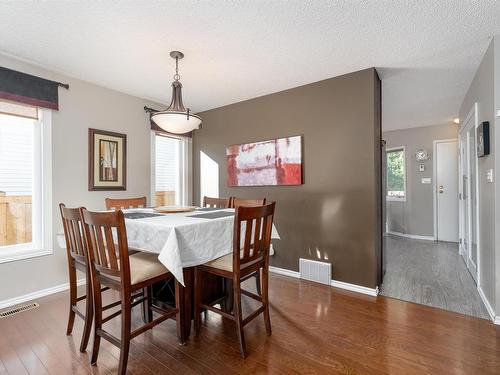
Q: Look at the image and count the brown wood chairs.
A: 6